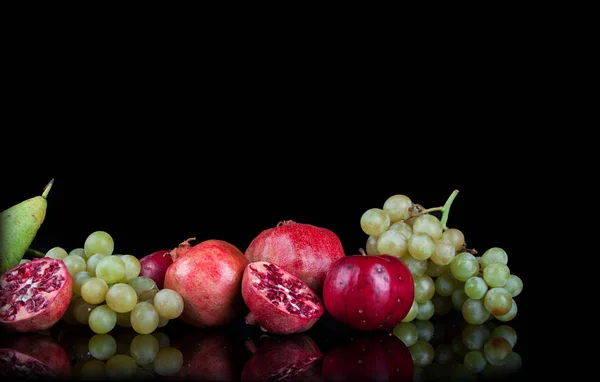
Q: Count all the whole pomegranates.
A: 2